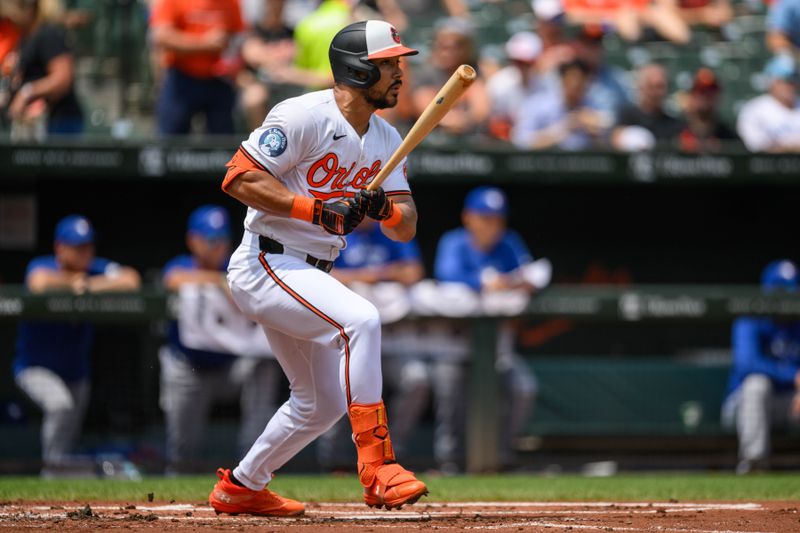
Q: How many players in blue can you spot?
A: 5